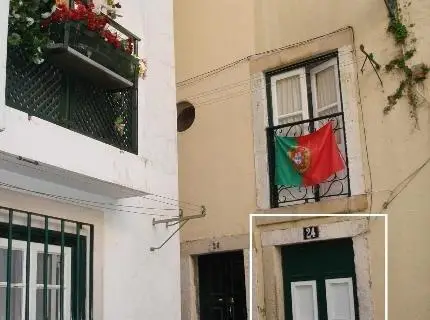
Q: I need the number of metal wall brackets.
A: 2